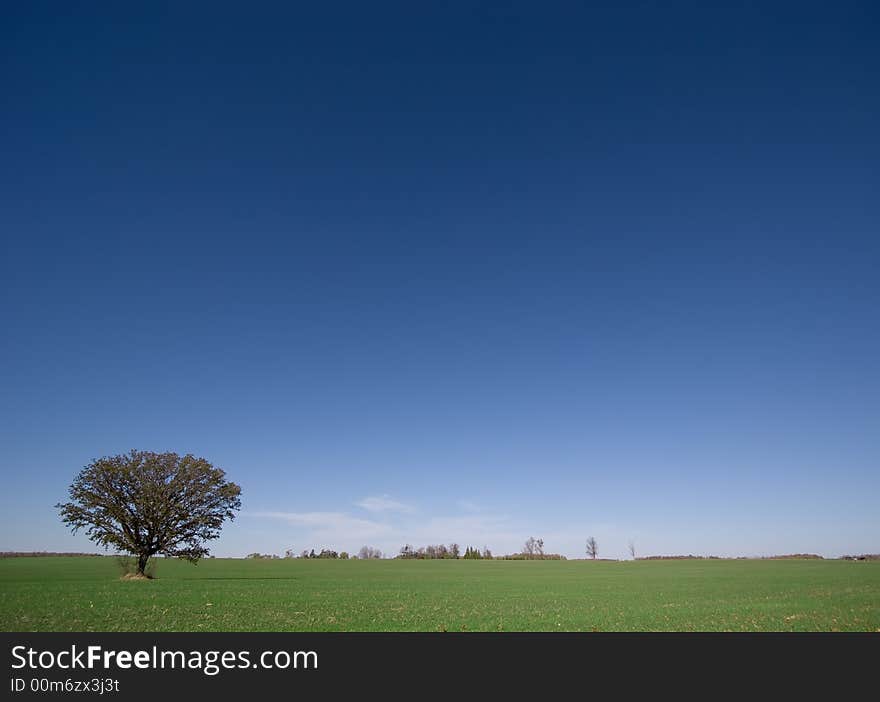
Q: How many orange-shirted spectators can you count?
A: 0